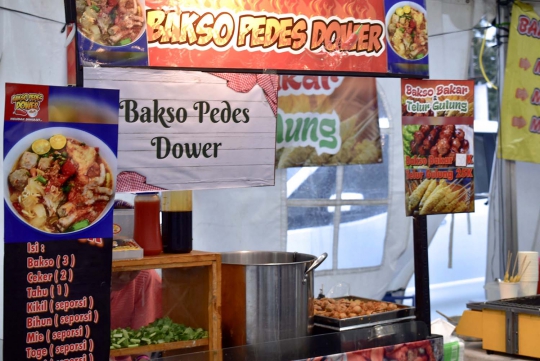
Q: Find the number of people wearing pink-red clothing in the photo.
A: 1